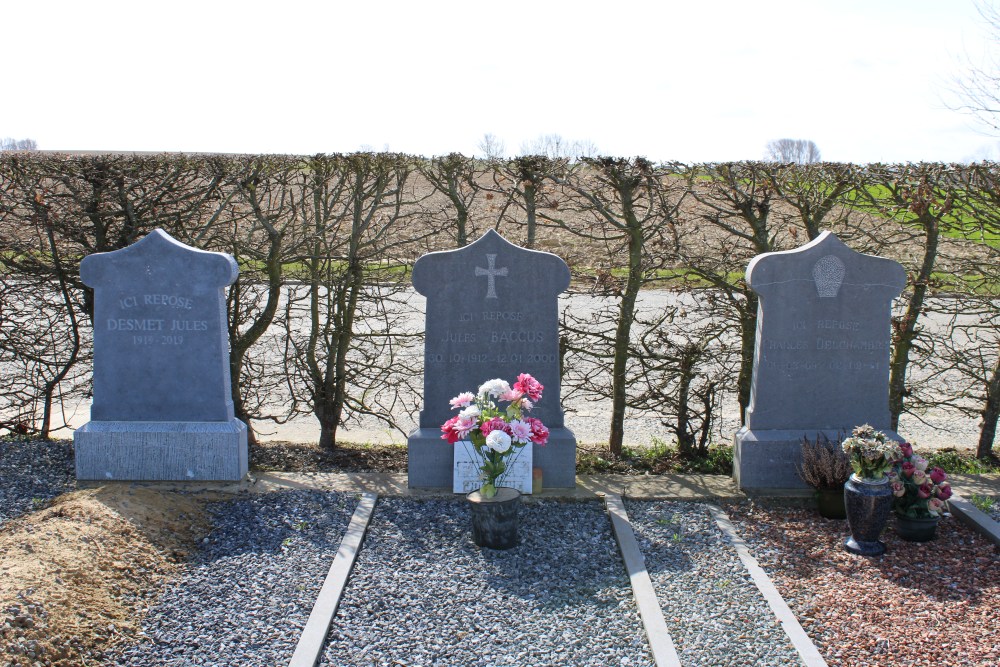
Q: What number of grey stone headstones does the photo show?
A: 3